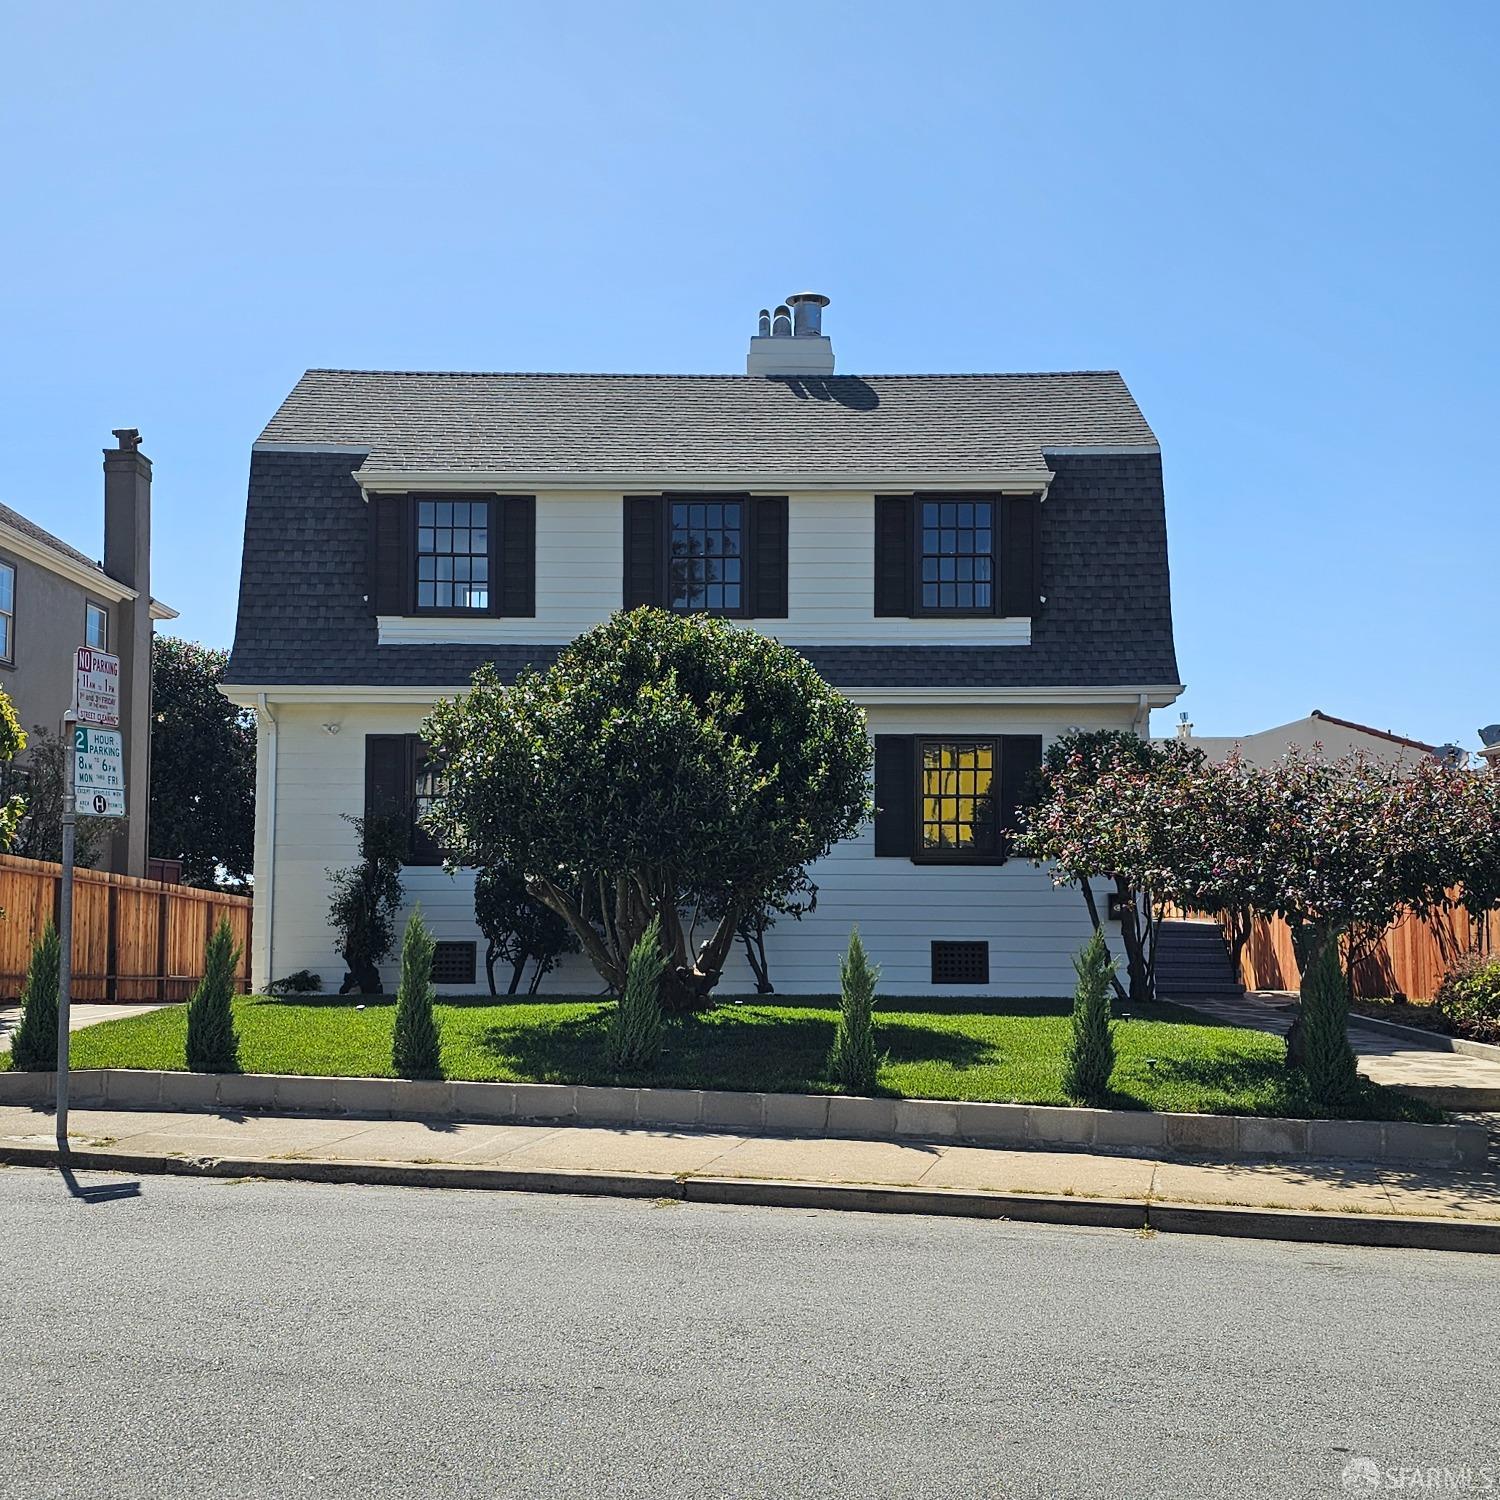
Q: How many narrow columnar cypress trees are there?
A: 7